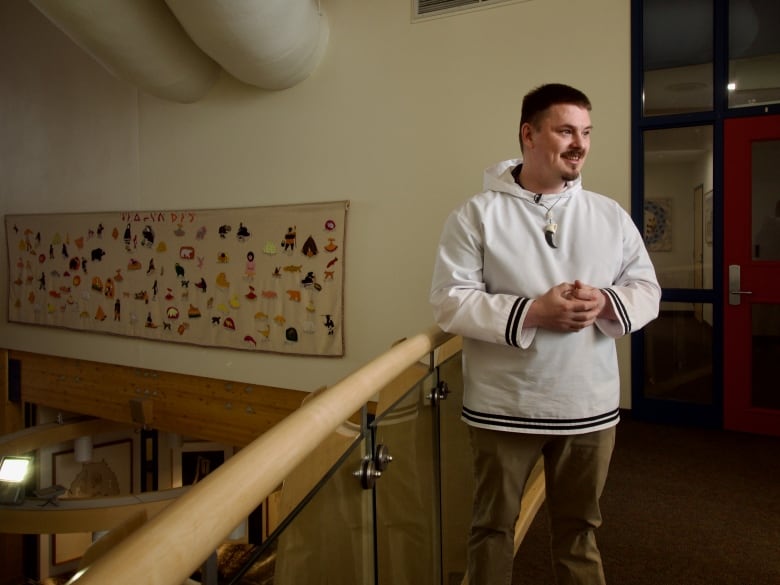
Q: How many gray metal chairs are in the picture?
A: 0